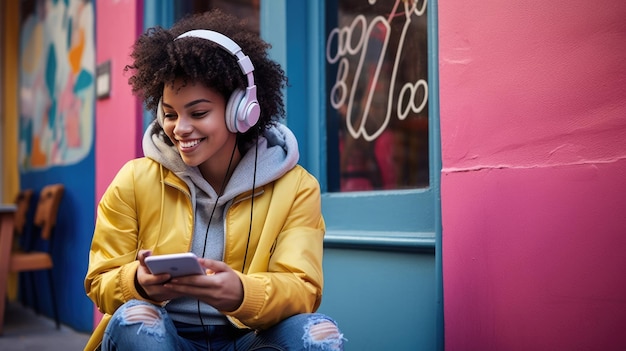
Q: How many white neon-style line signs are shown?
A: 1